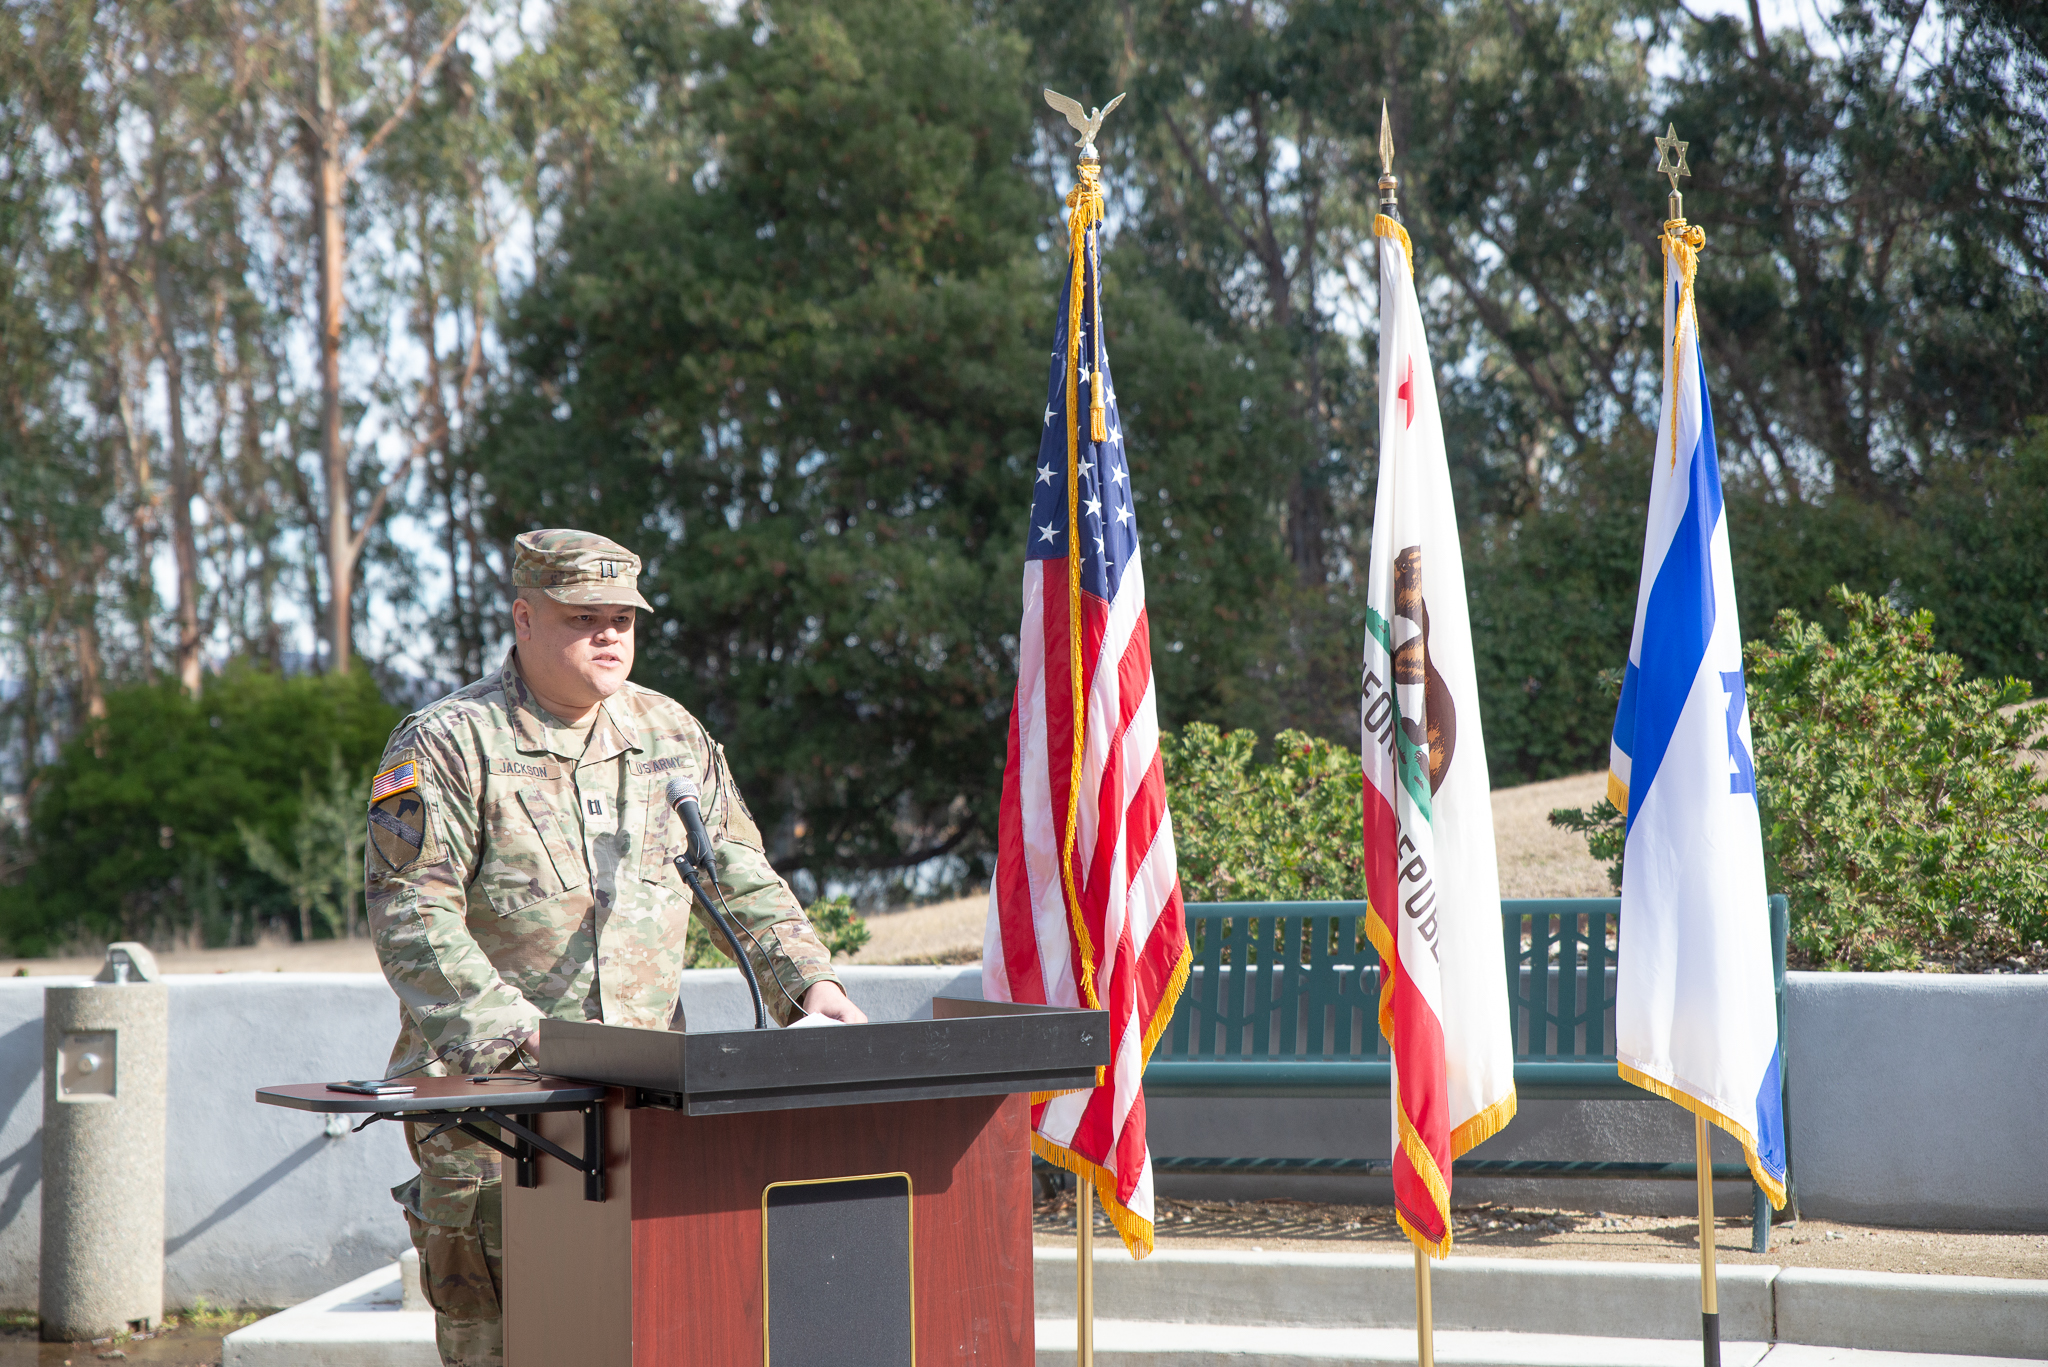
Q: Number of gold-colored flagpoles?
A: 3